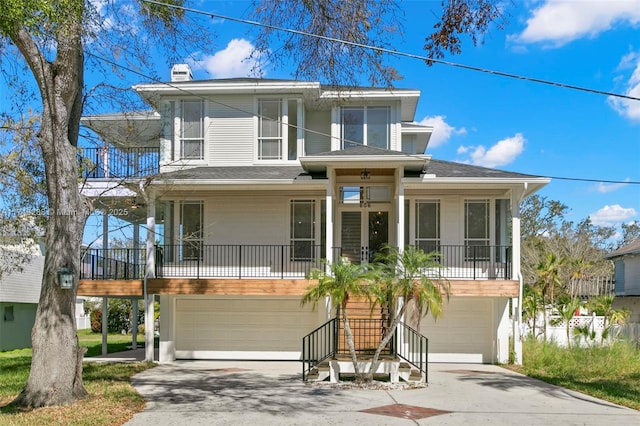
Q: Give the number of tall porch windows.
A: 4